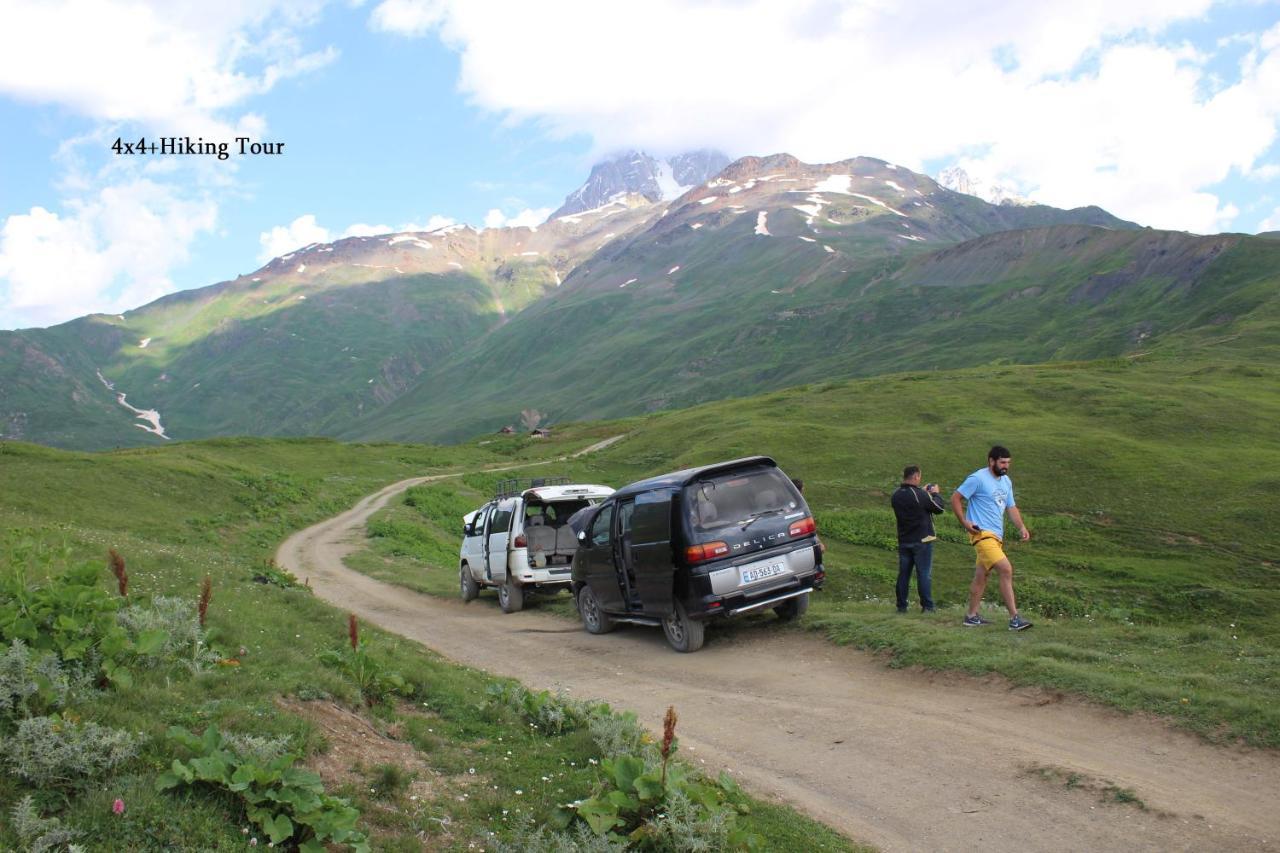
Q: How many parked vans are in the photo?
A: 2